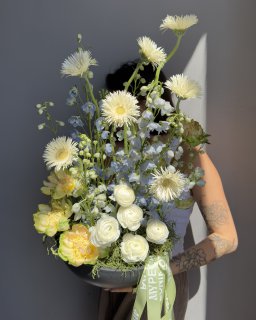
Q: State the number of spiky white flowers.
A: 7